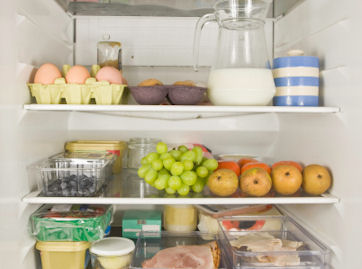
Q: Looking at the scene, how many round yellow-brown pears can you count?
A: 4